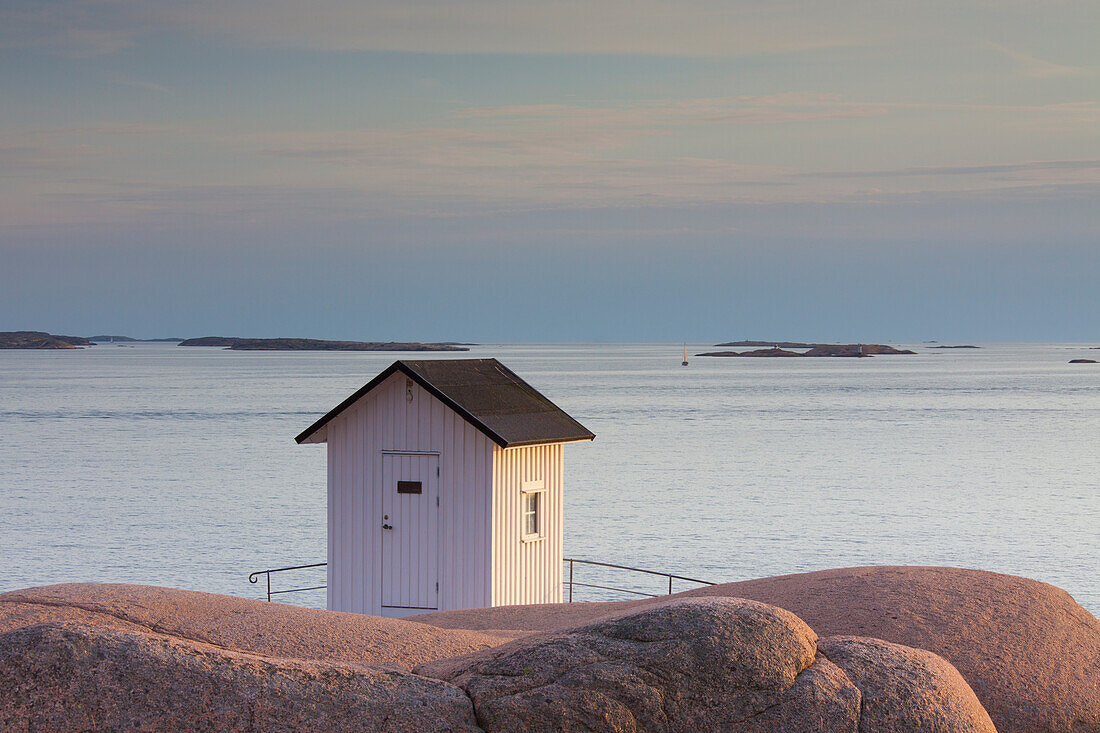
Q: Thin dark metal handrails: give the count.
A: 2